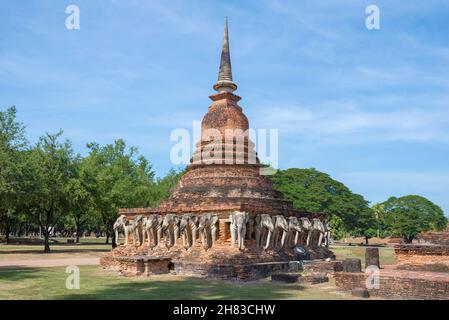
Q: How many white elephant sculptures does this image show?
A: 13